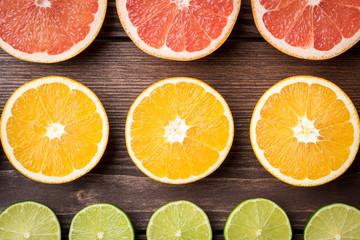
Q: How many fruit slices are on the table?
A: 11